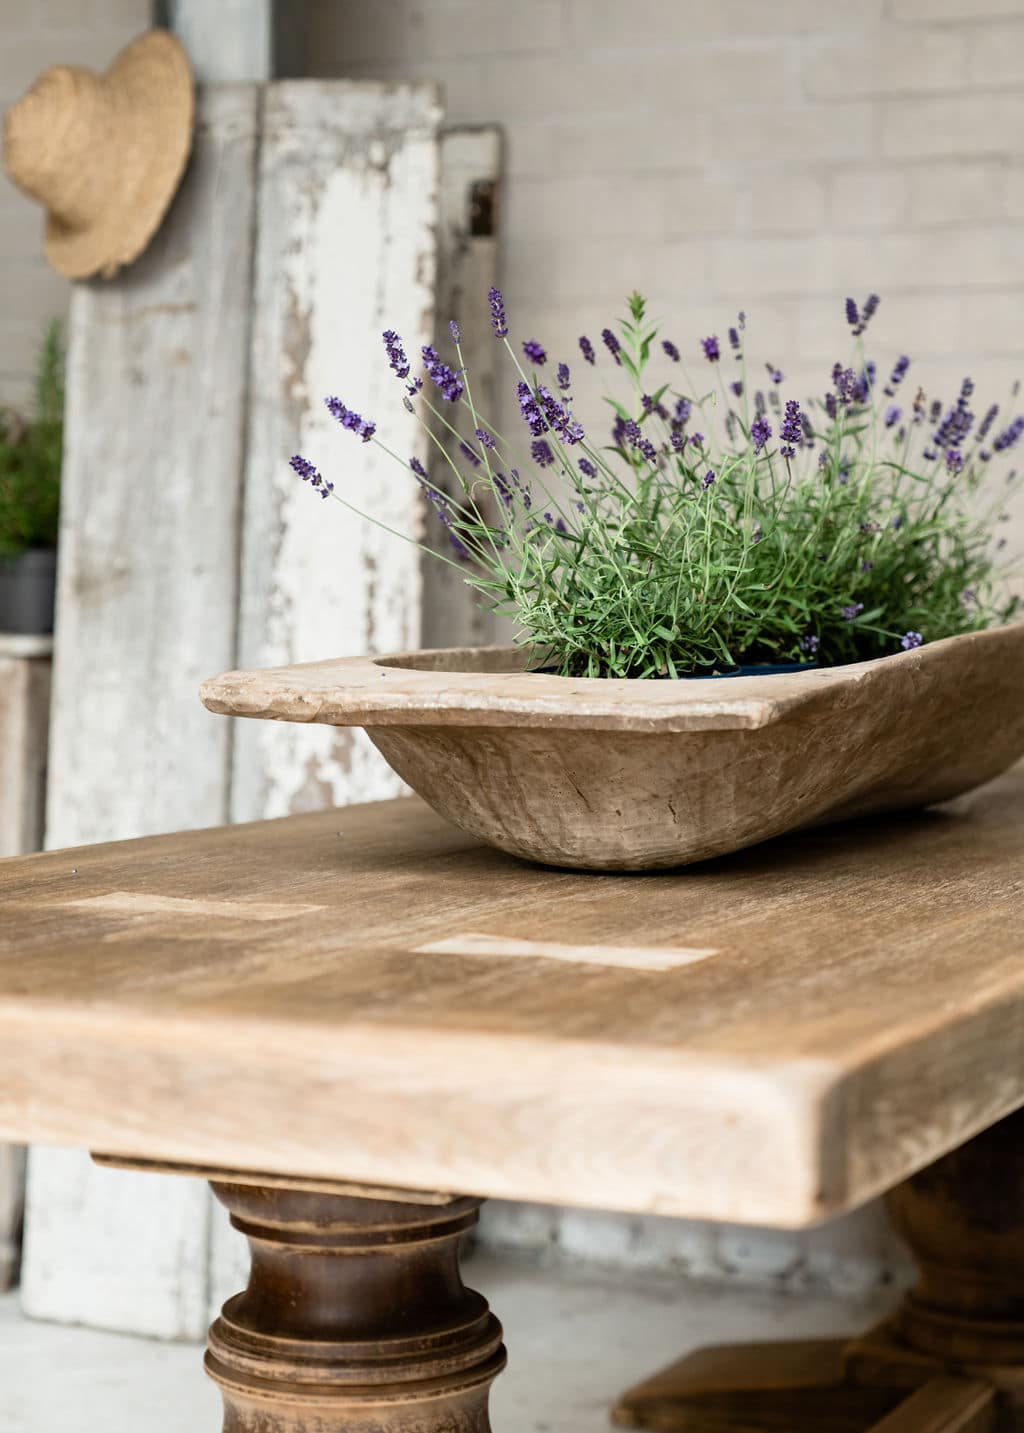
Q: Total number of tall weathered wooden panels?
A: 3